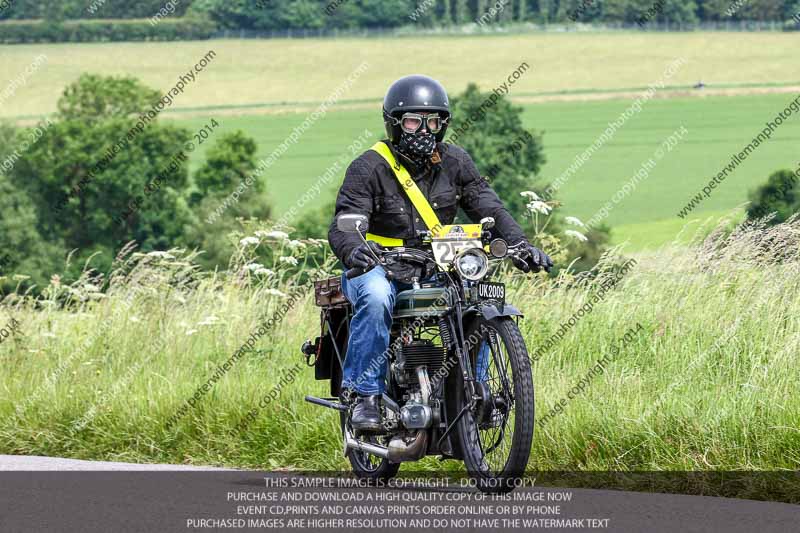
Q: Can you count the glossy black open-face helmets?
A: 1